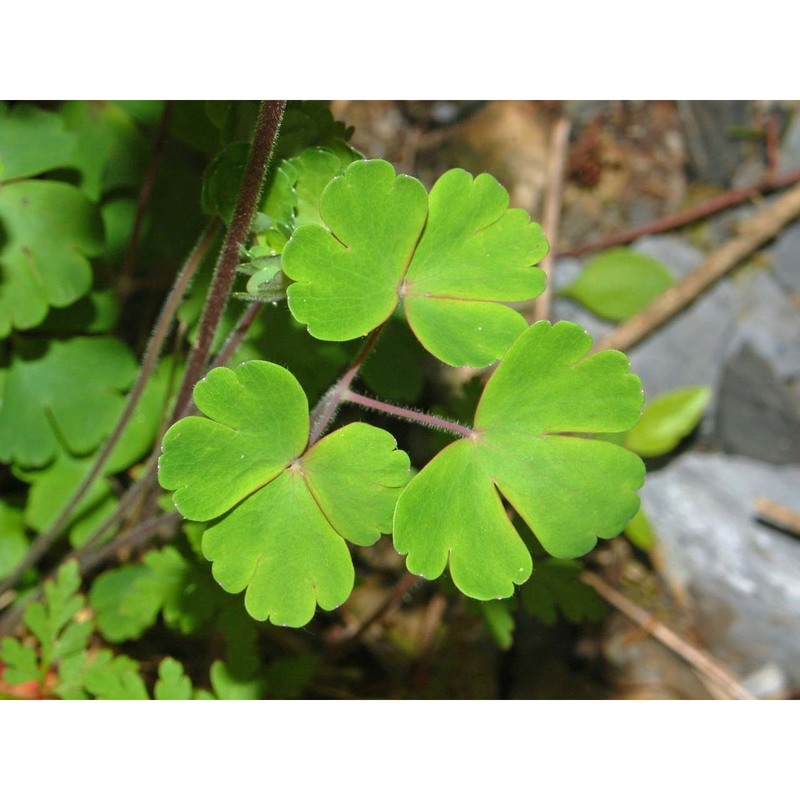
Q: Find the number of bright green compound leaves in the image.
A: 3